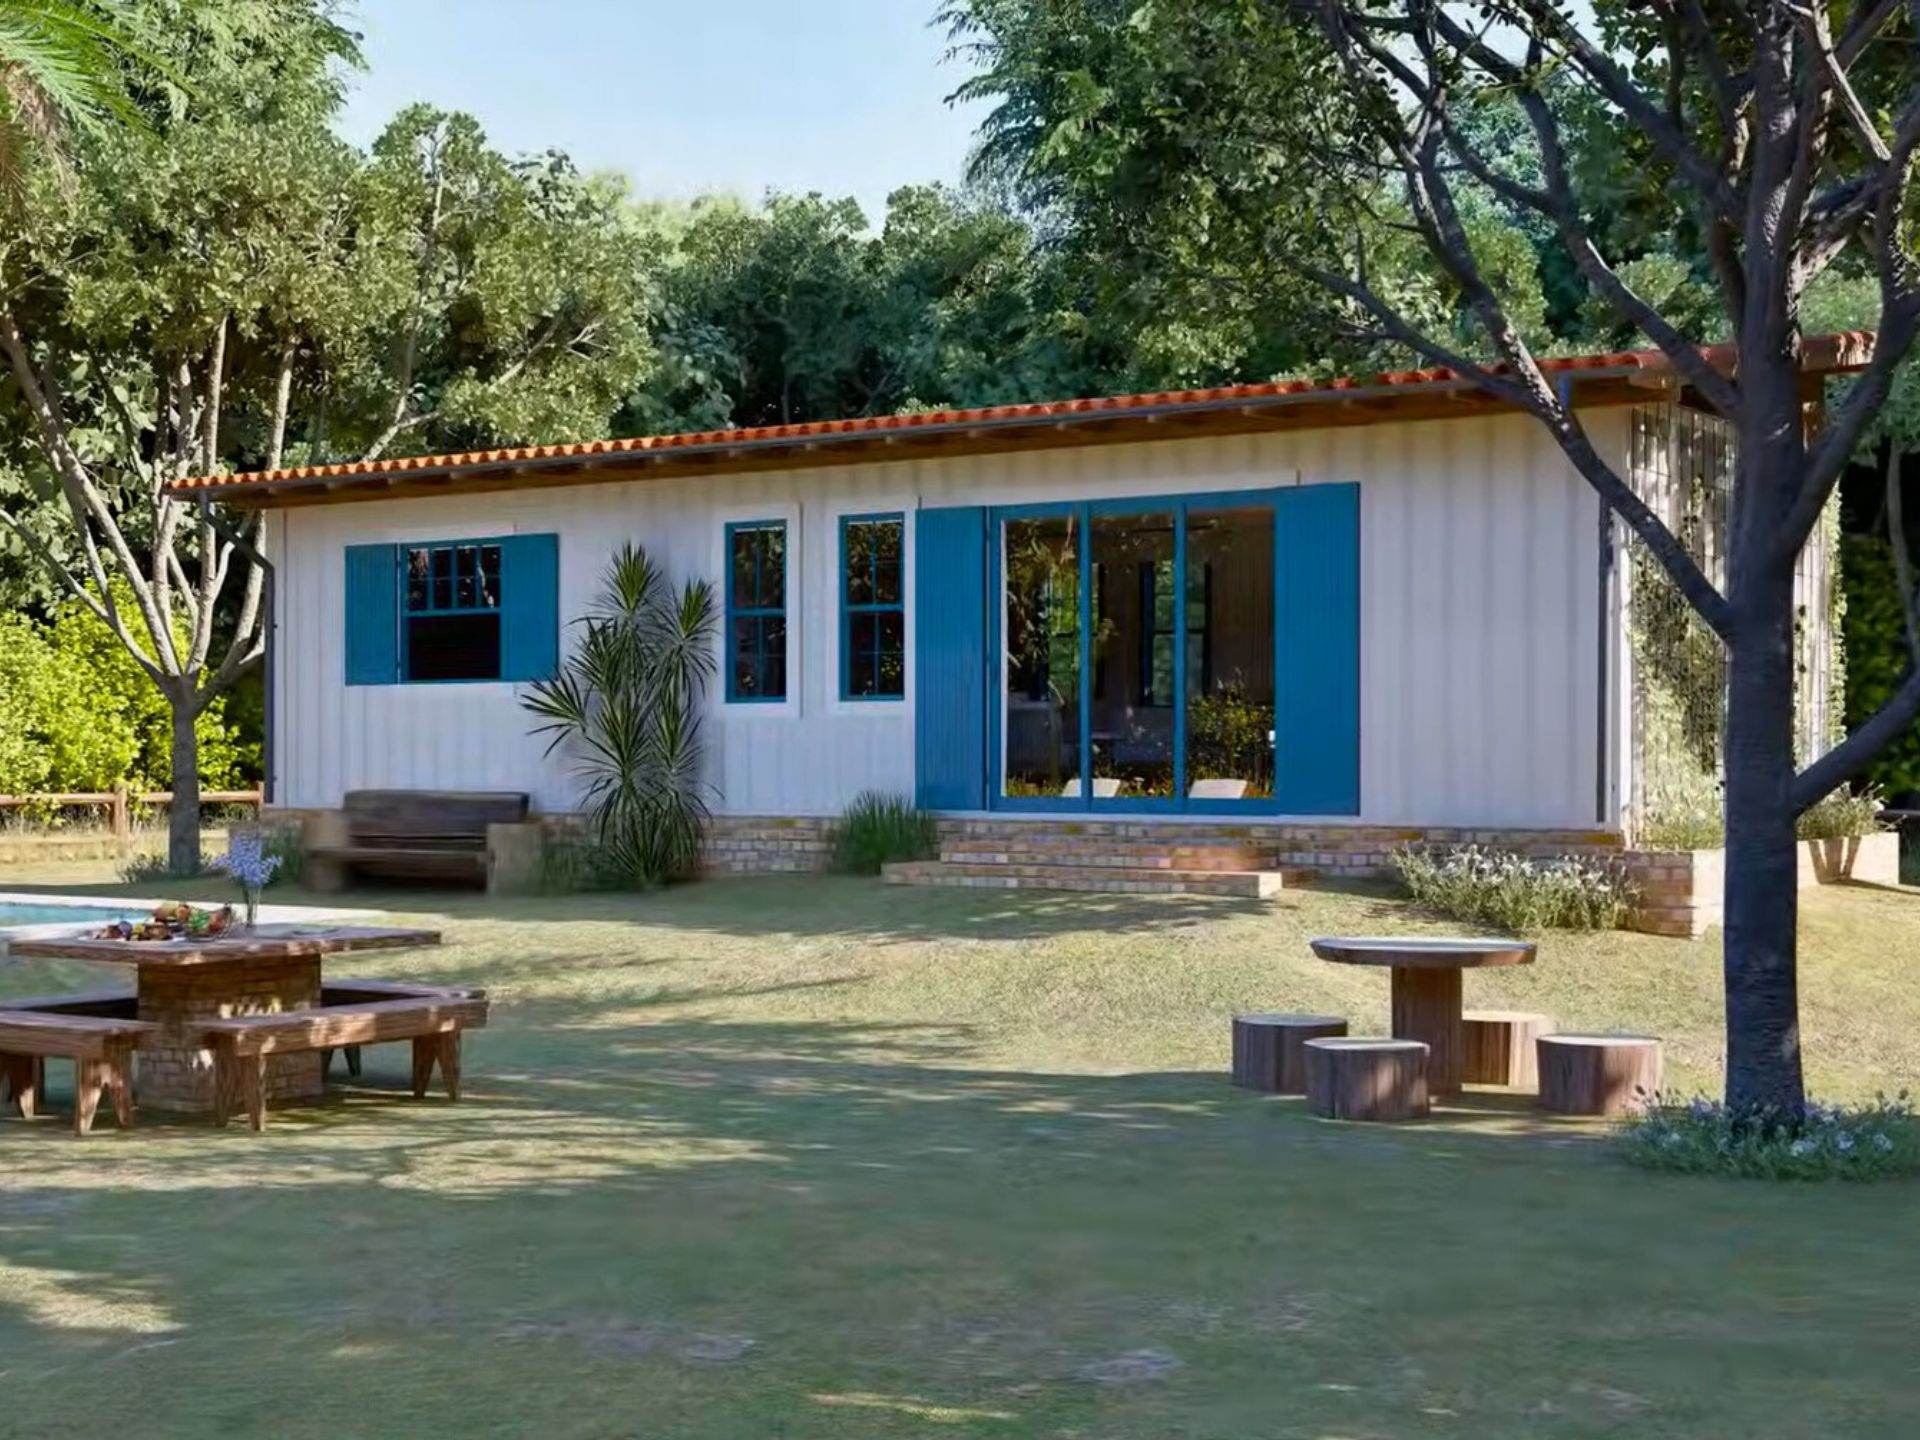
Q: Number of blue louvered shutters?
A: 4